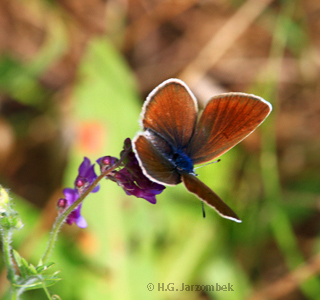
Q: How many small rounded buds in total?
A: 3